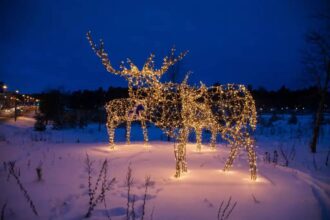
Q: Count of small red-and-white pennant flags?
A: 0